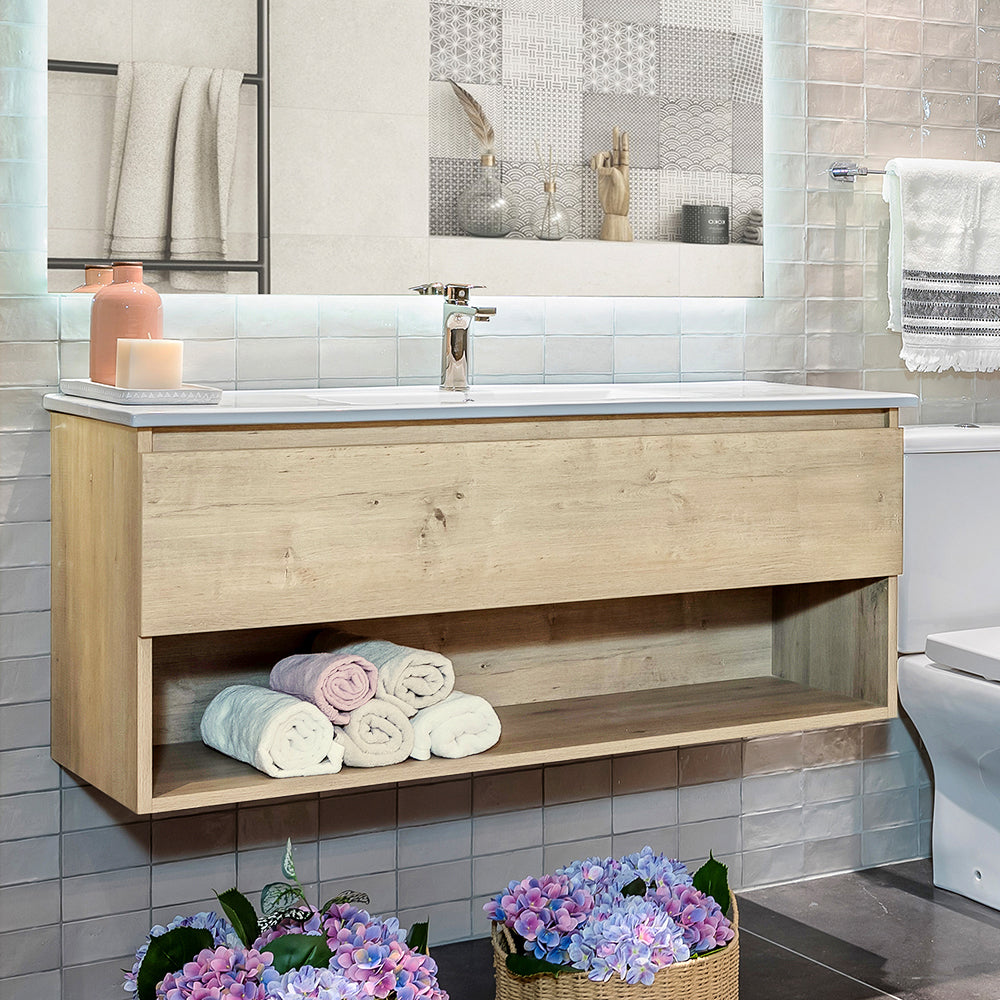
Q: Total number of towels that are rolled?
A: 5